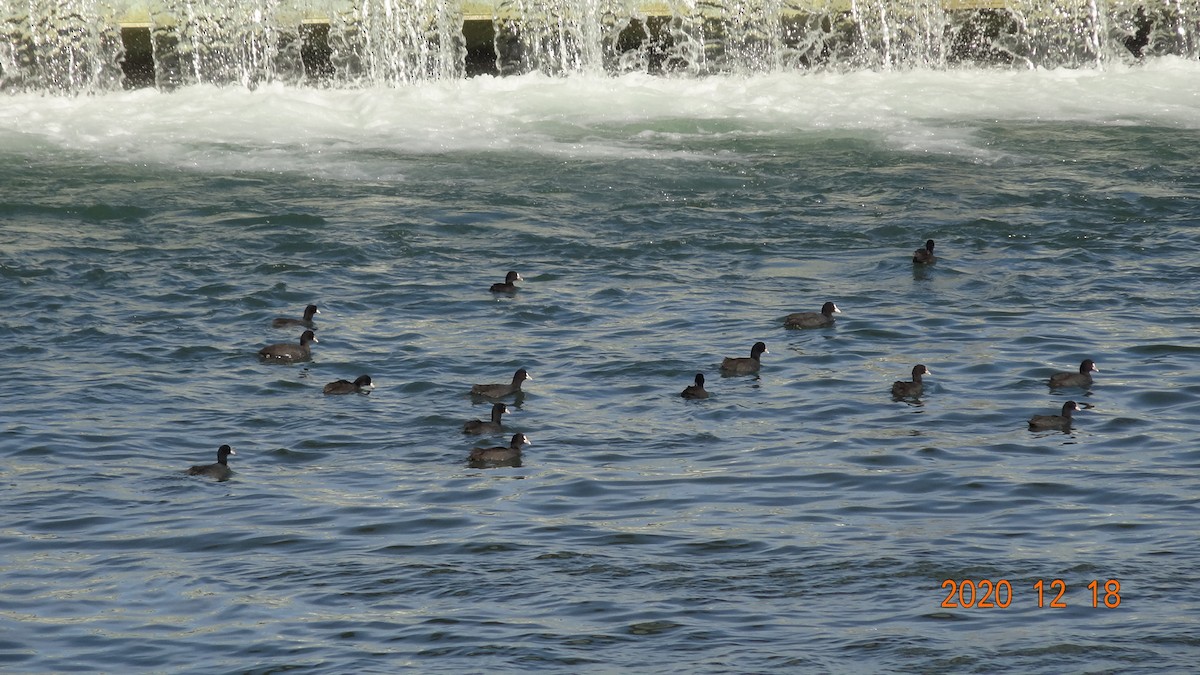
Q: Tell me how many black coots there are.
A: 15